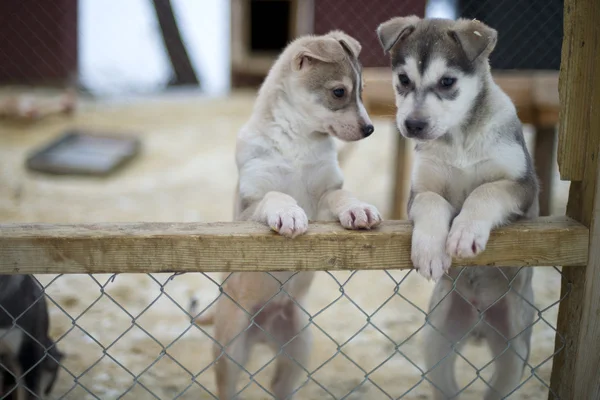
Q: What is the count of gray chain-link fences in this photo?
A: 1